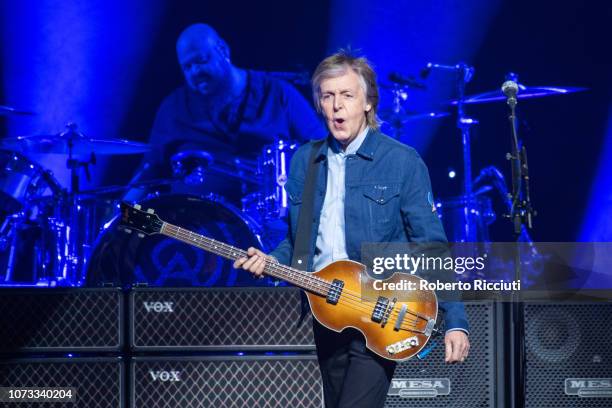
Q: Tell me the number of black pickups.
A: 2